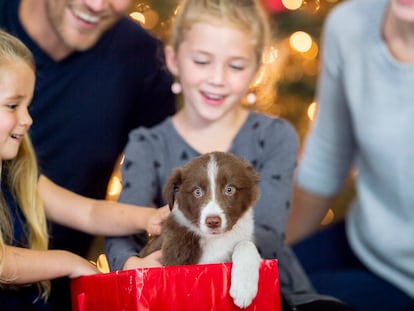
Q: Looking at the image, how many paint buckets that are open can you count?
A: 0